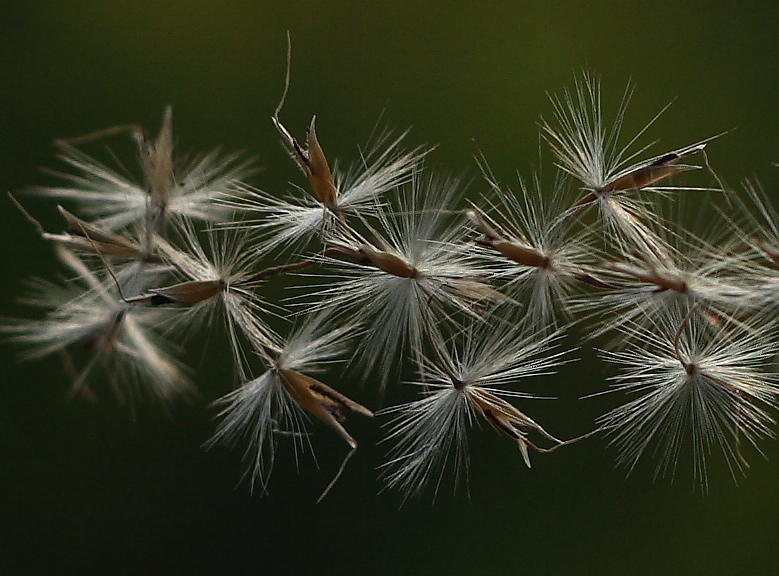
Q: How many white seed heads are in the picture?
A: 12